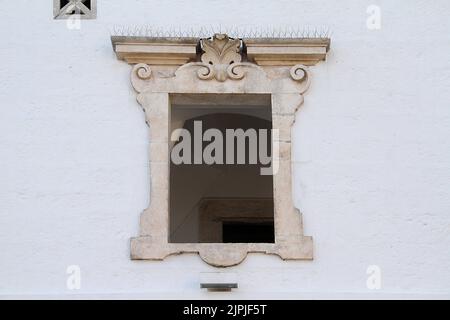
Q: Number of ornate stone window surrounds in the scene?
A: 1